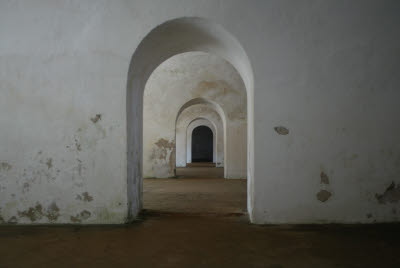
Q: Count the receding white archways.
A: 4